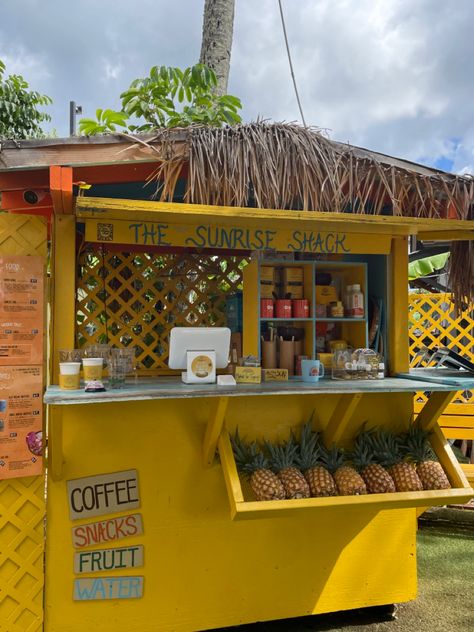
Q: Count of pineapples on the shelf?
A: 7